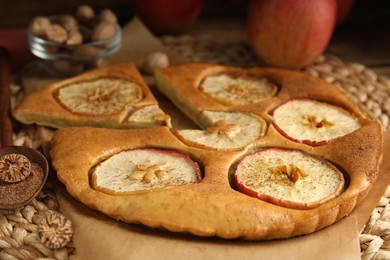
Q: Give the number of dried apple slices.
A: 6